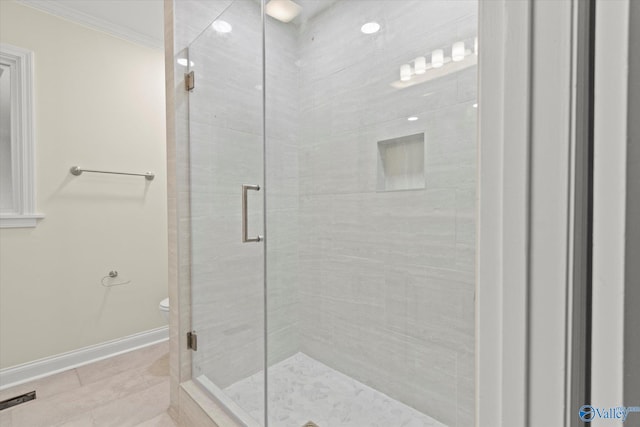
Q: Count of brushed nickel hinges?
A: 2